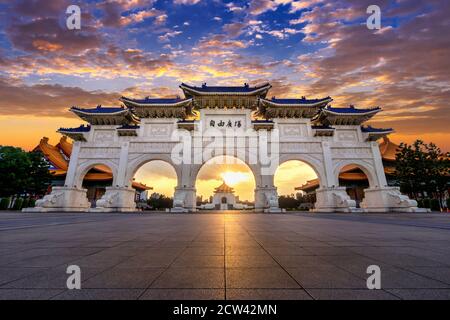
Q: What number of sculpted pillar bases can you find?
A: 6